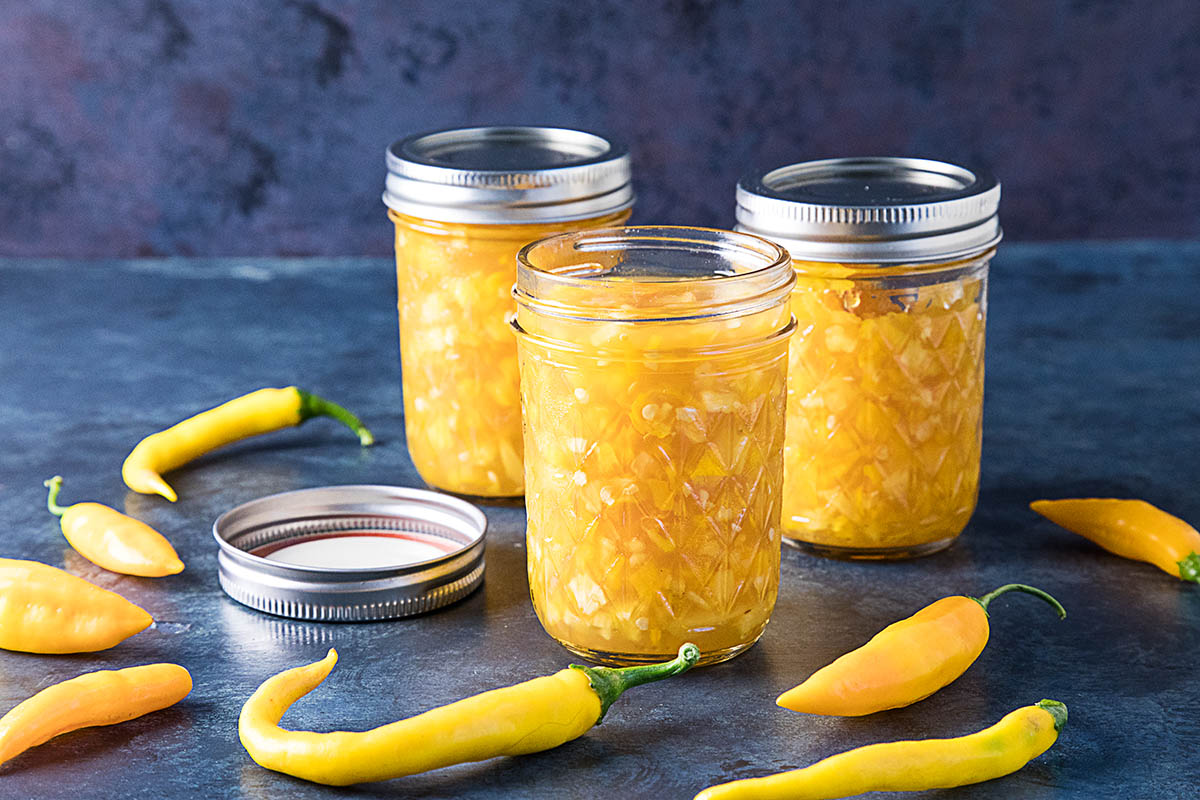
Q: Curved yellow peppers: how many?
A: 2